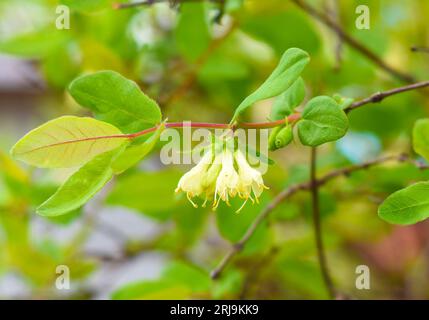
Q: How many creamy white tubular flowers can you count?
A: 4